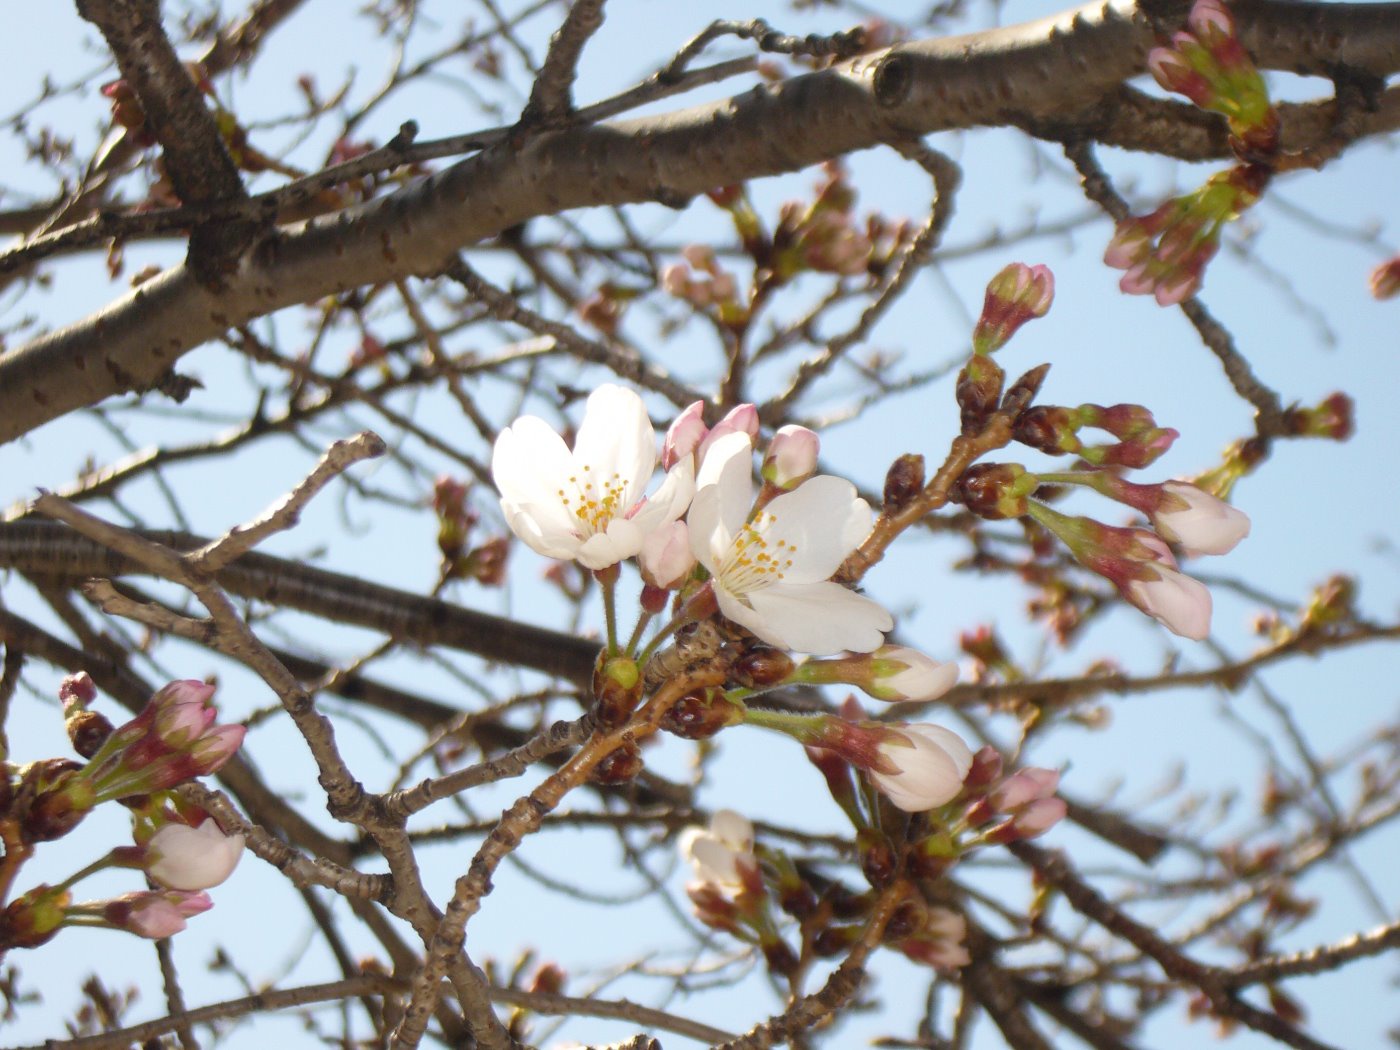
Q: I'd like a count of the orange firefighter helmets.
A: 0